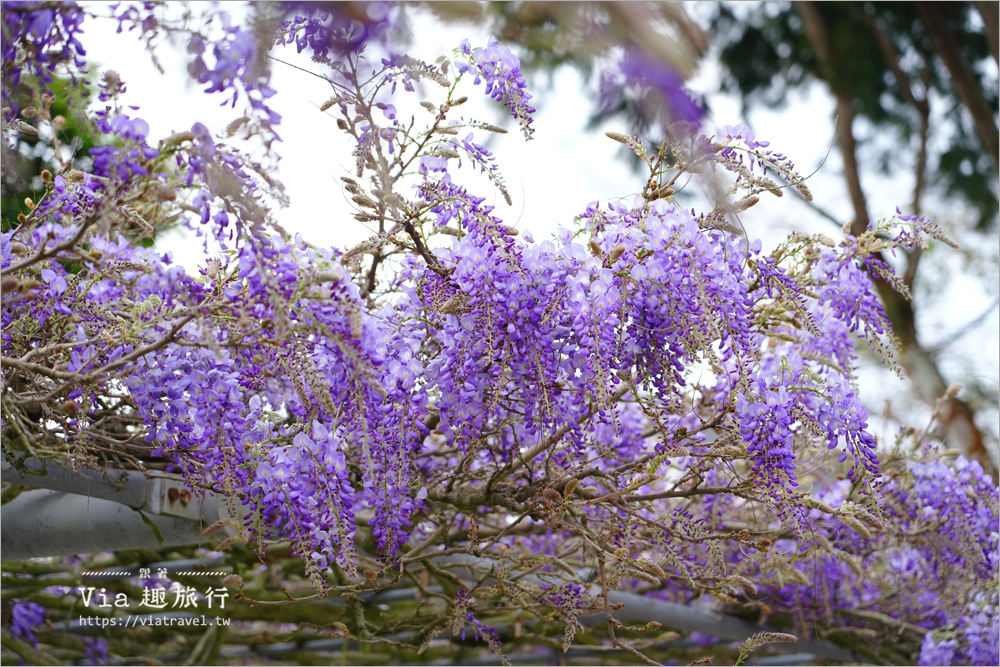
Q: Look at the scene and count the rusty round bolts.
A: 2